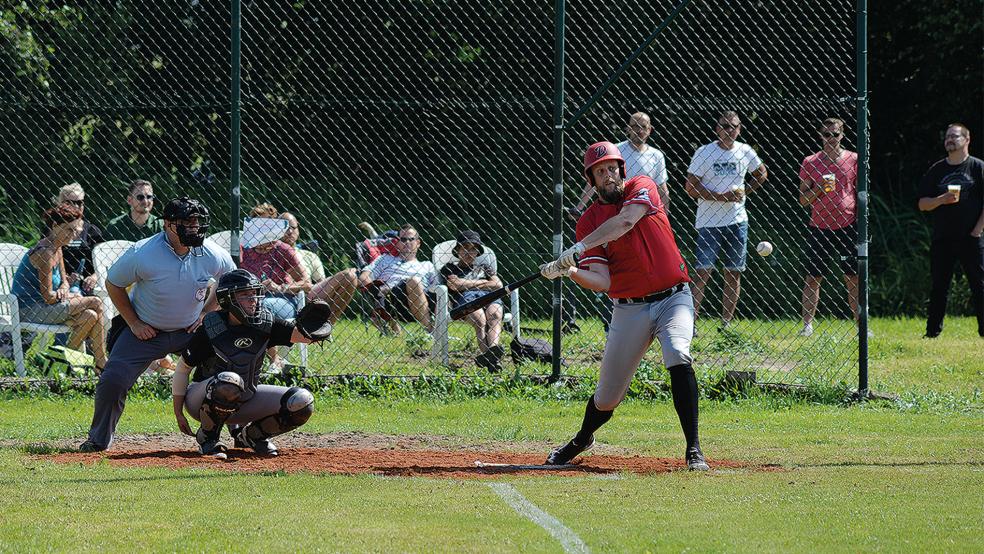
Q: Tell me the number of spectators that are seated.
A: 7